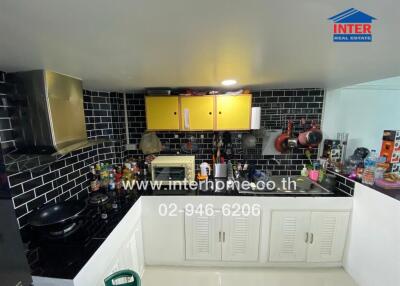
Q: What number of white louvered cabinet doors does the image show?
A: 4